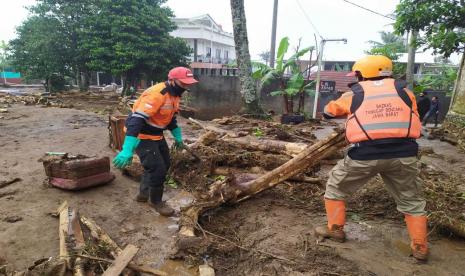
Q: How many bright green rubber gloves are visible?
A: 2